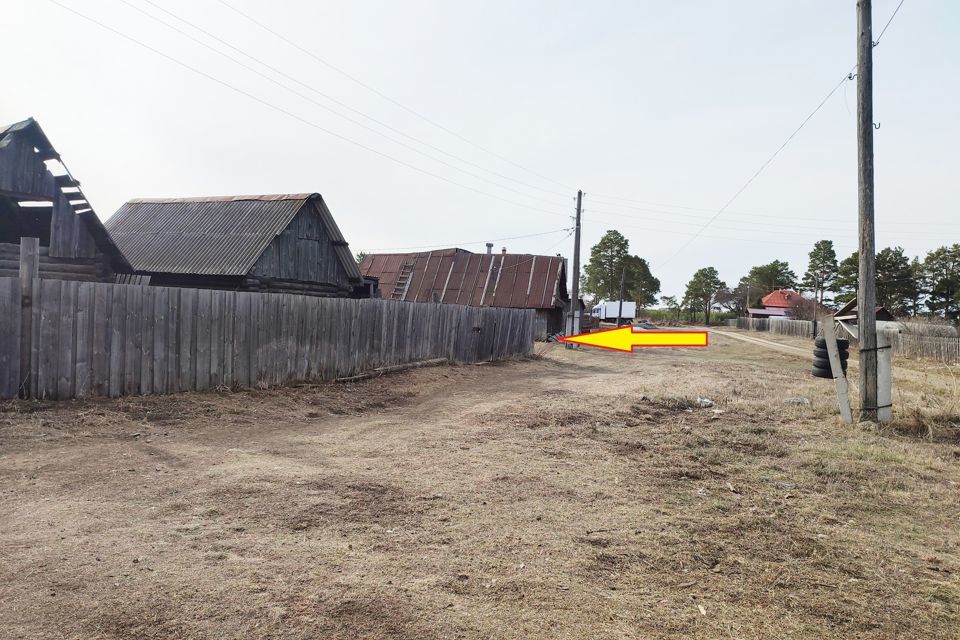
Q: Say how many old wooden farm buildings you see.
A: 3